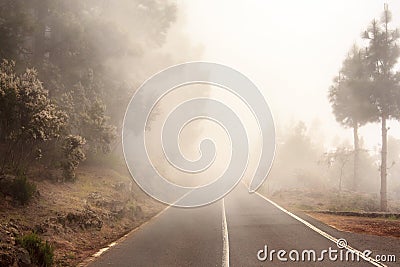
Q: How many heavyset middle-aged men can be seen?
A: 0